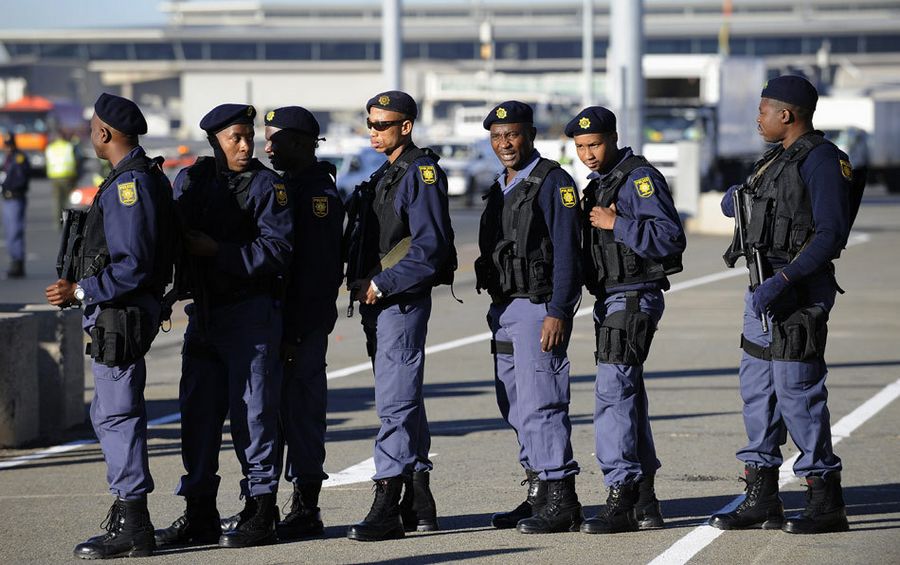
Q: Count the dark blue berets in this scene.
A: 7